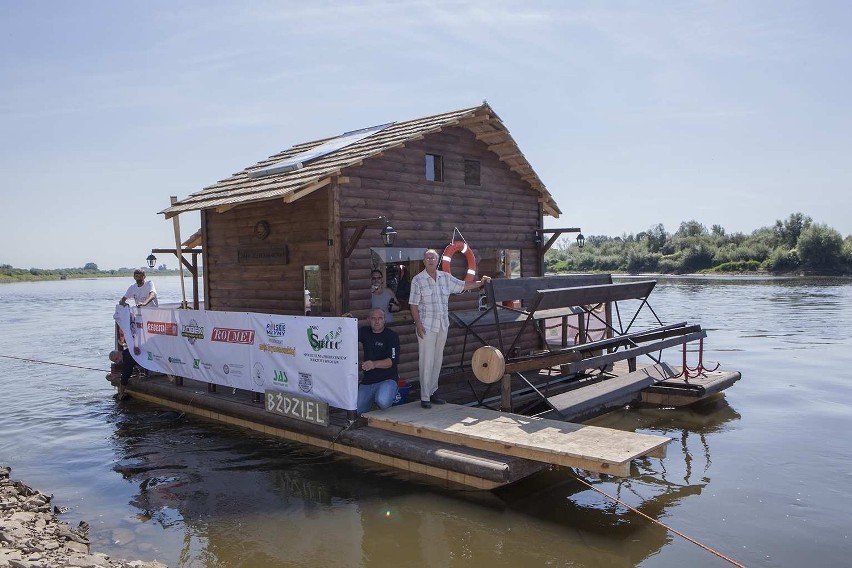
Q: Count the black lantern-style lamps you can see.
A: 3